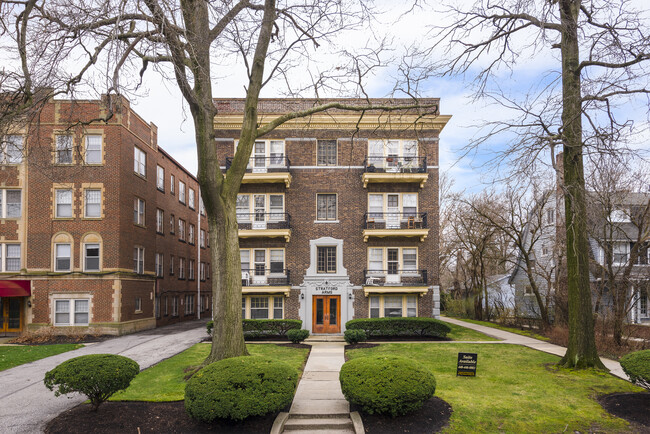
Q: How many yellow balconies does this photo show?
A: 6